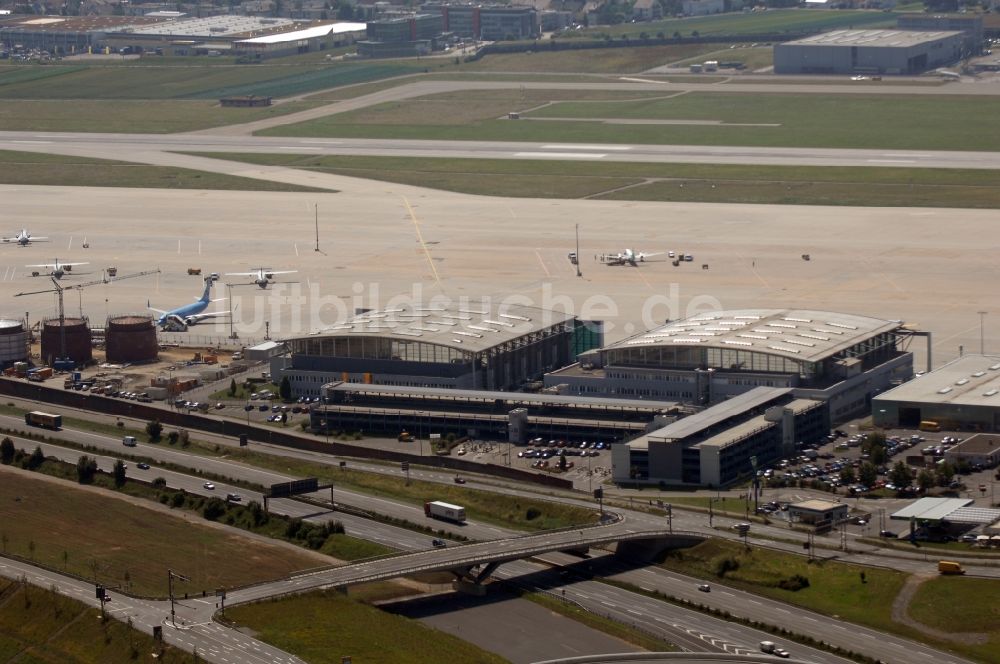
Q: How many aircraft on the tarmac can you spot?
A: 5